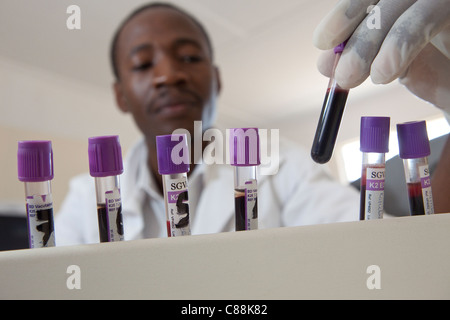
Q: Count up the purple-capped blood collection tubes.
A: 7